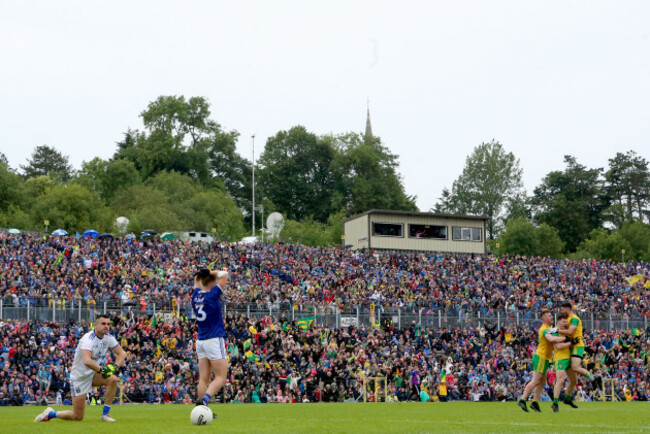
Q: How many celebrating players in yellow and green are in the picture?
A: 3